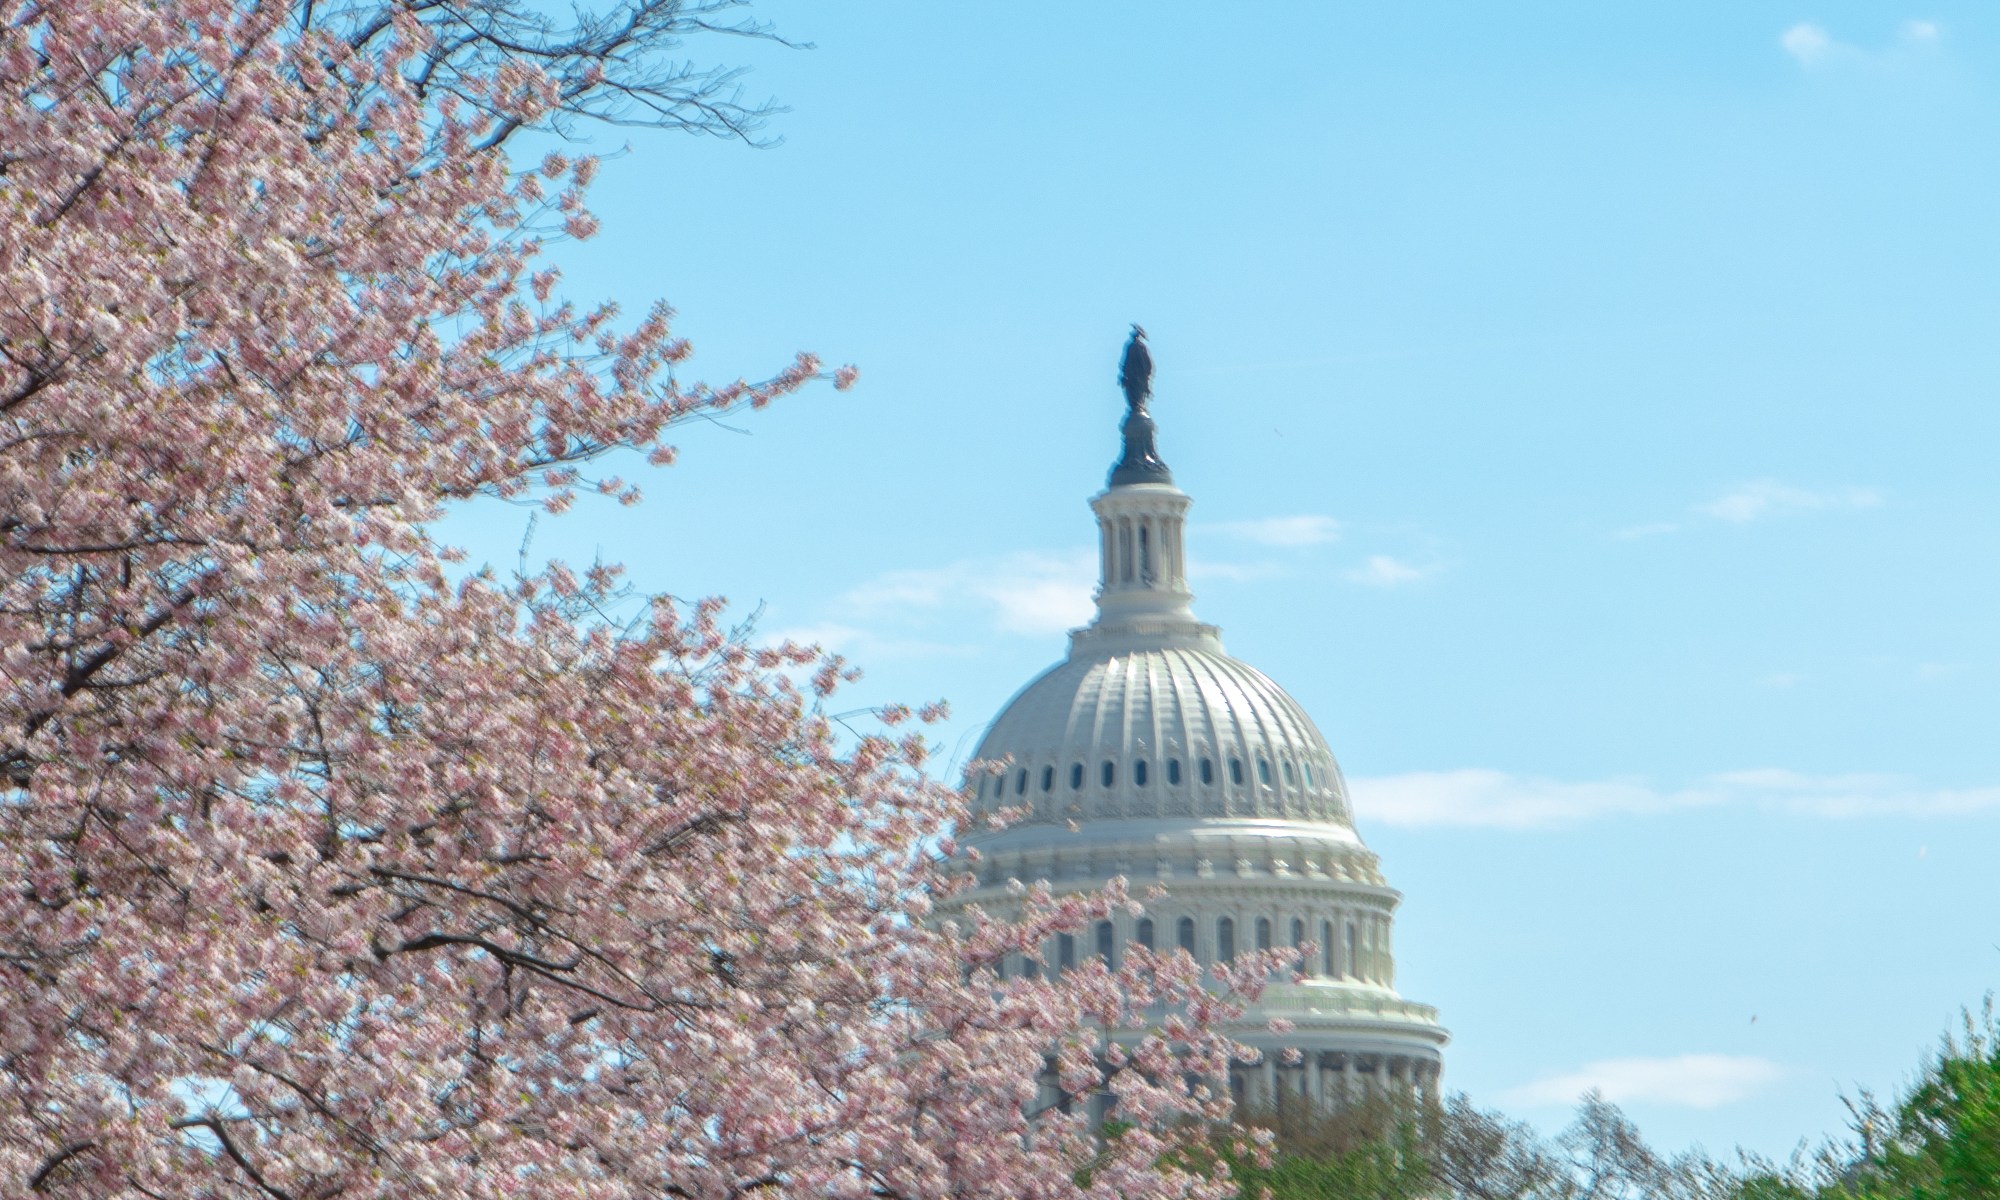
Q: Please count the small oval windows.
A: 14